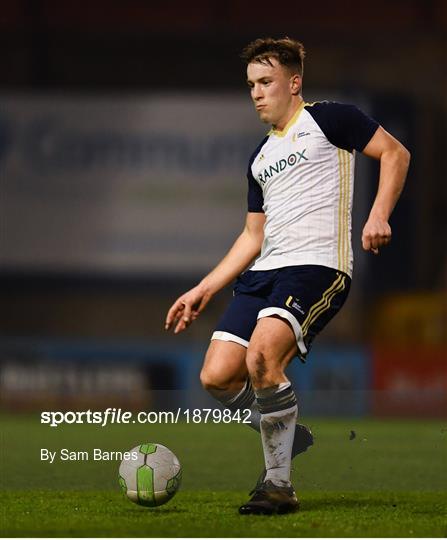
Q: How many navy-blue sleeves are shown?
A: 2